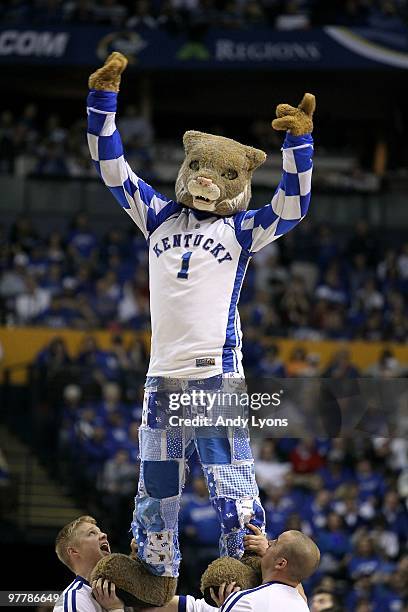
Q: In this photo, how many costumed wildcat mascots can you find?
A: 1